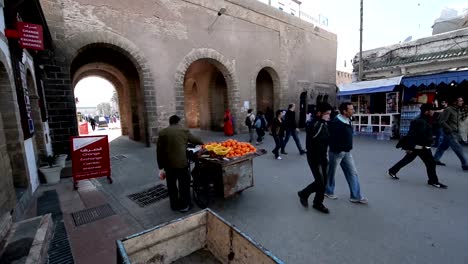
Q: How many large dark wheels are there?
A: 1